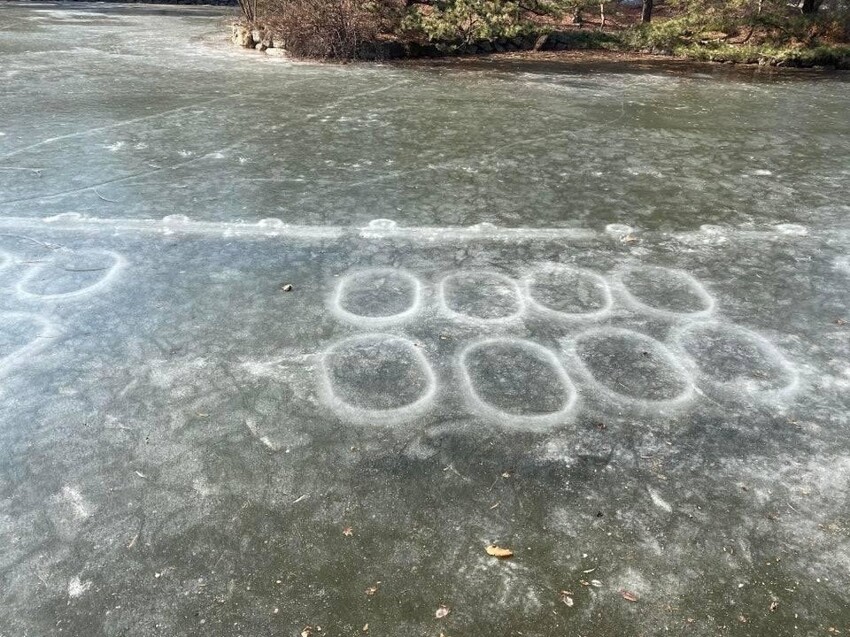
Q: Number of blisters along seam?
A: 8